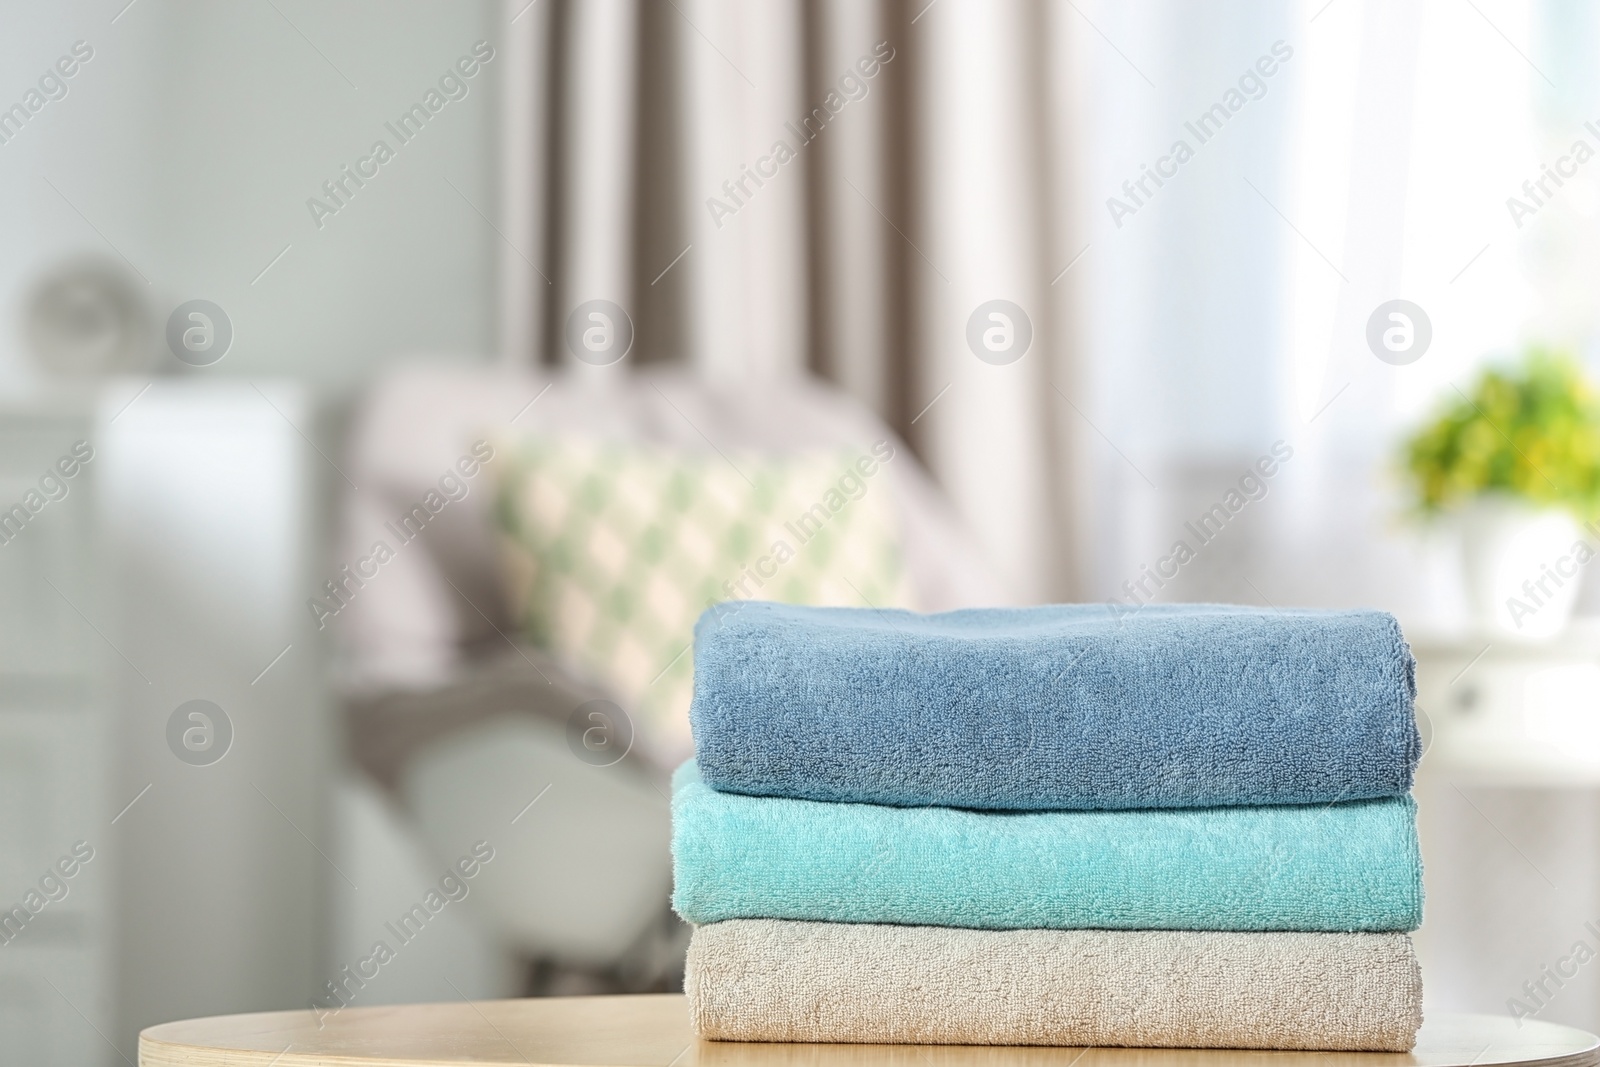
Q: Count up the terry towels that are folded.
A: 3